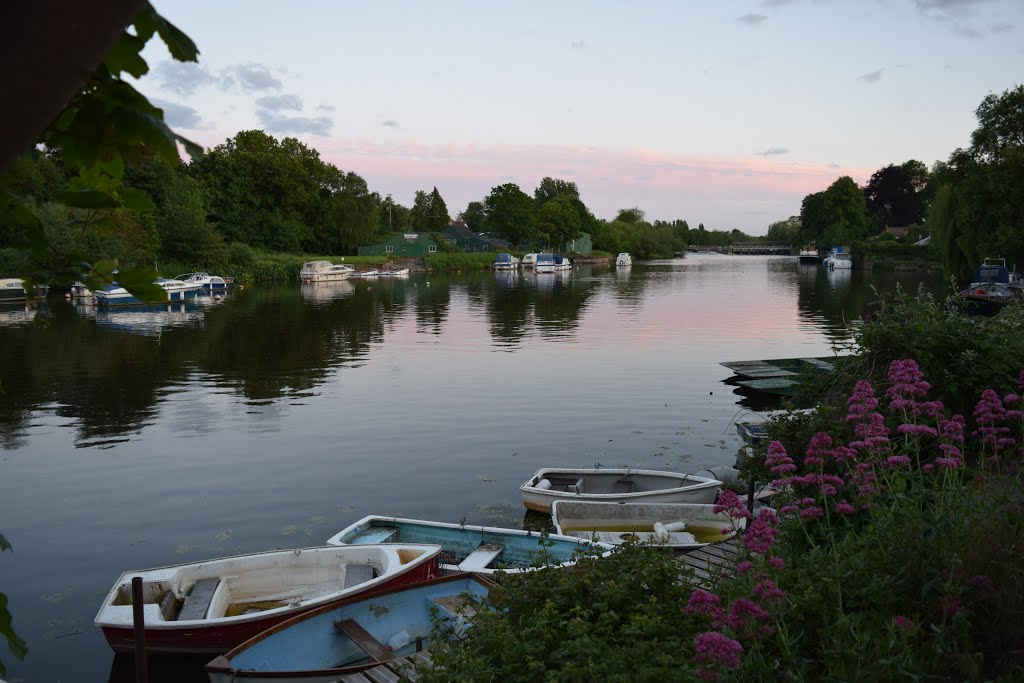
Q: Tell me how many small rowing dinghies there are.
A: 5